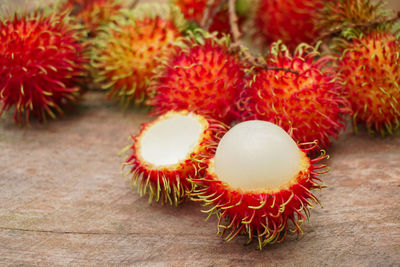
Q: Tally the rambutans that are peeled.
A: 1